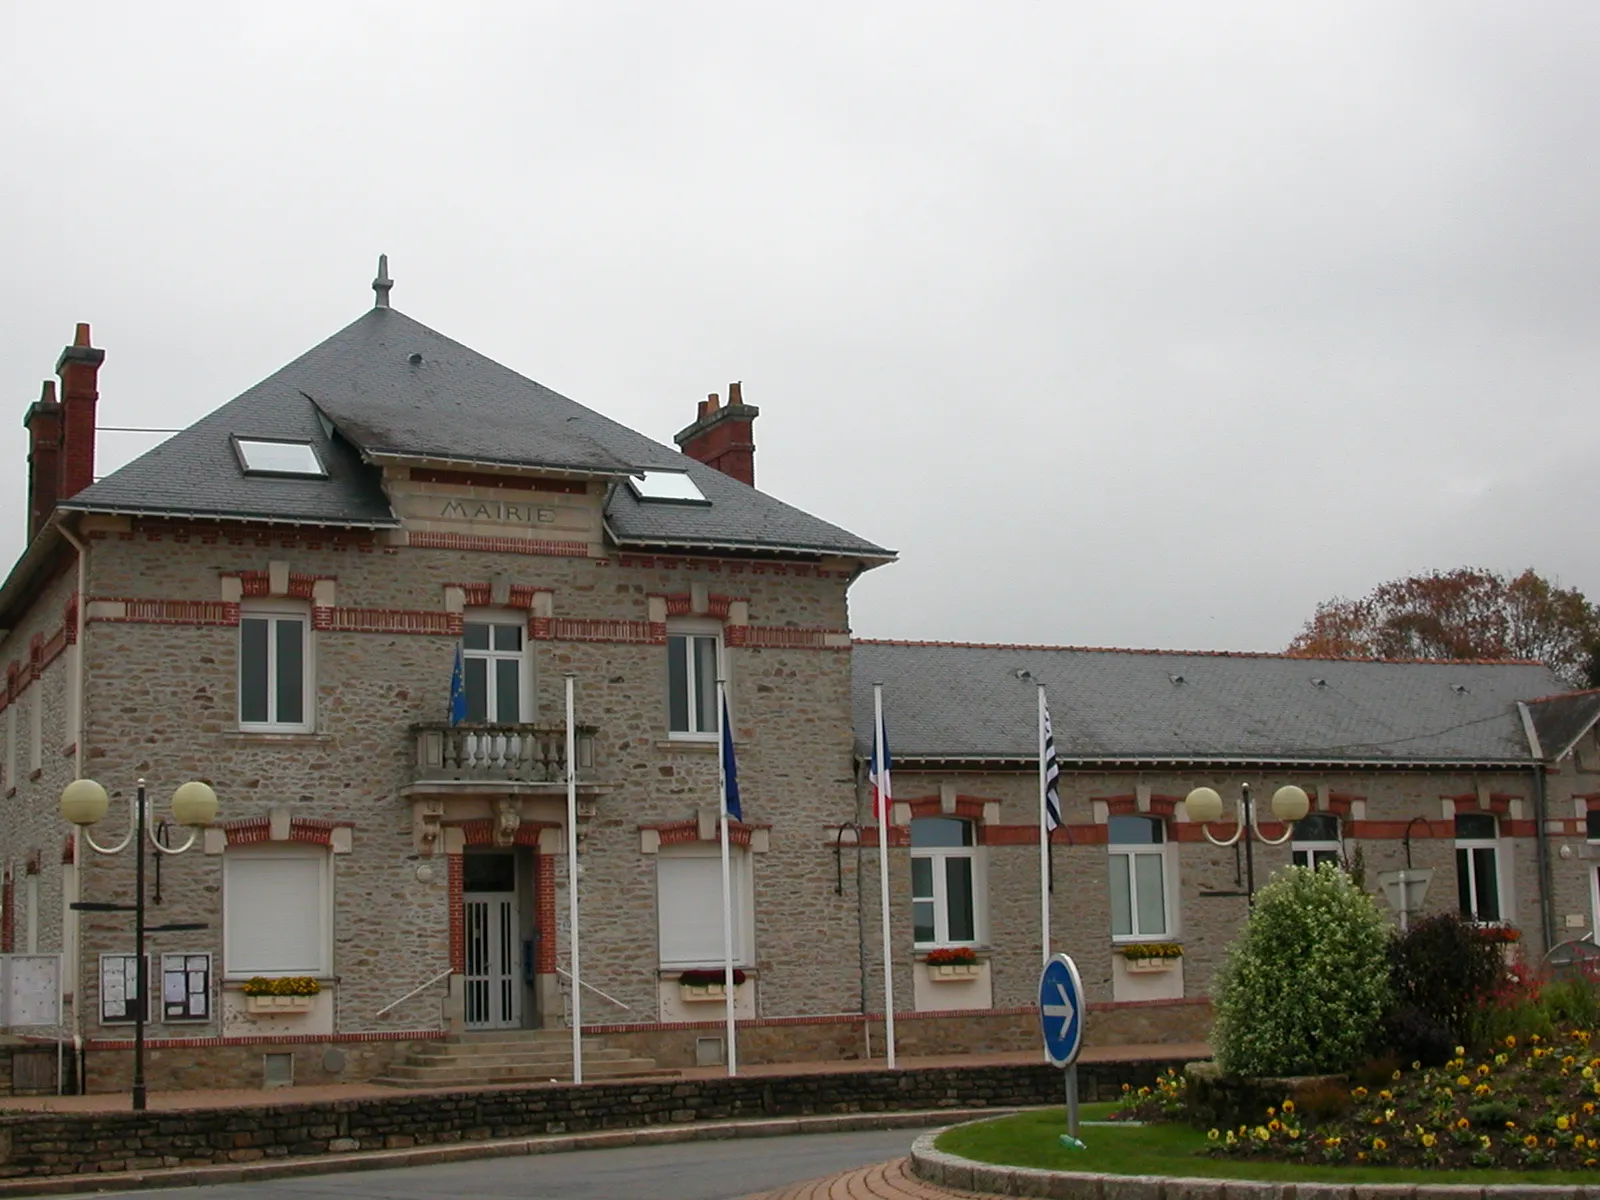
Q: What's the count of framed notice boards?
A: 3